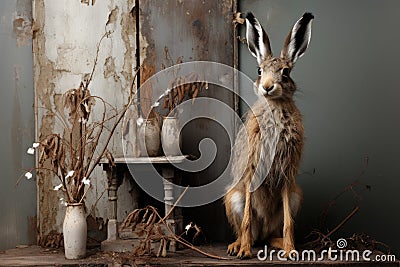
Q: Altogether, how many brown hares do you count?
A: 1